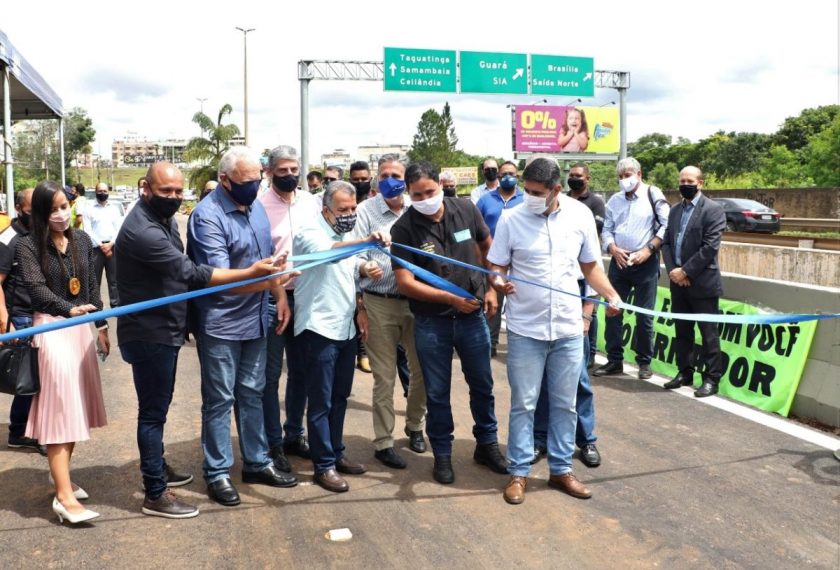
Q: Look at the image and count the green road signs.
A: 3